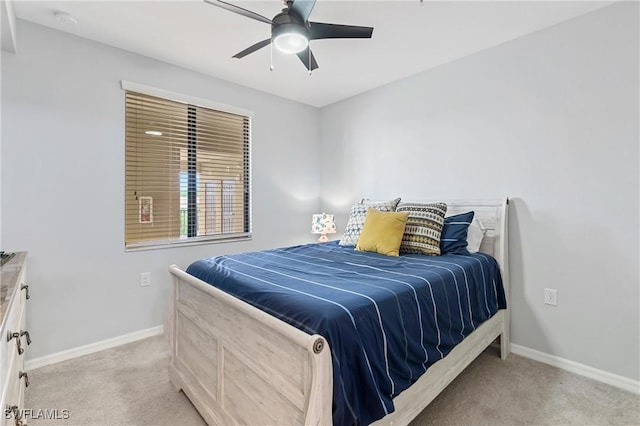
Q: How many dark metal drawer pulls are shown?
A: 5